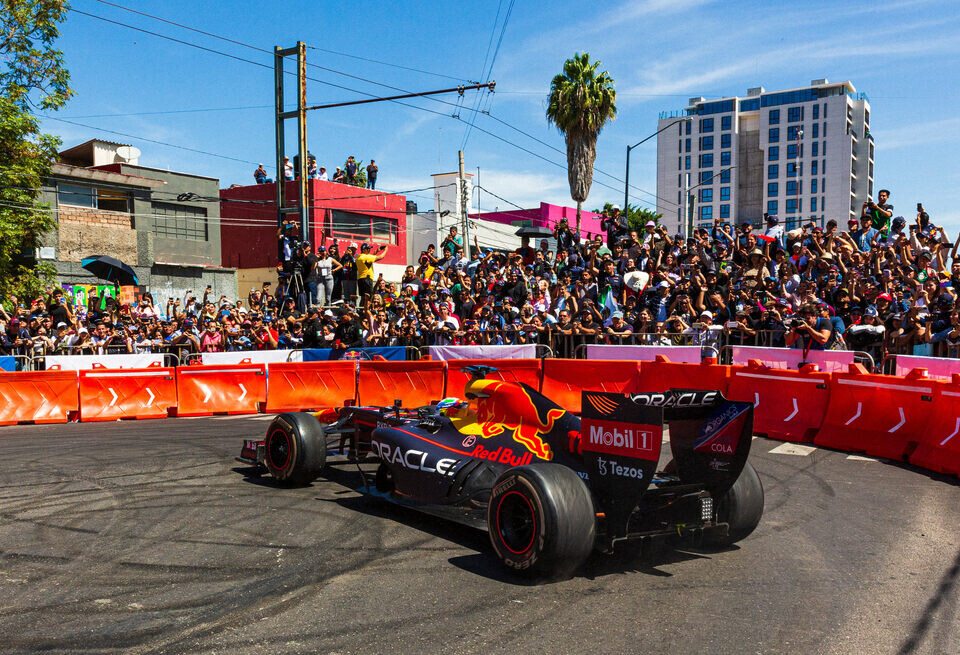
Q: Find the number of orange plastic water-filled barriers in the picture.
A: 11